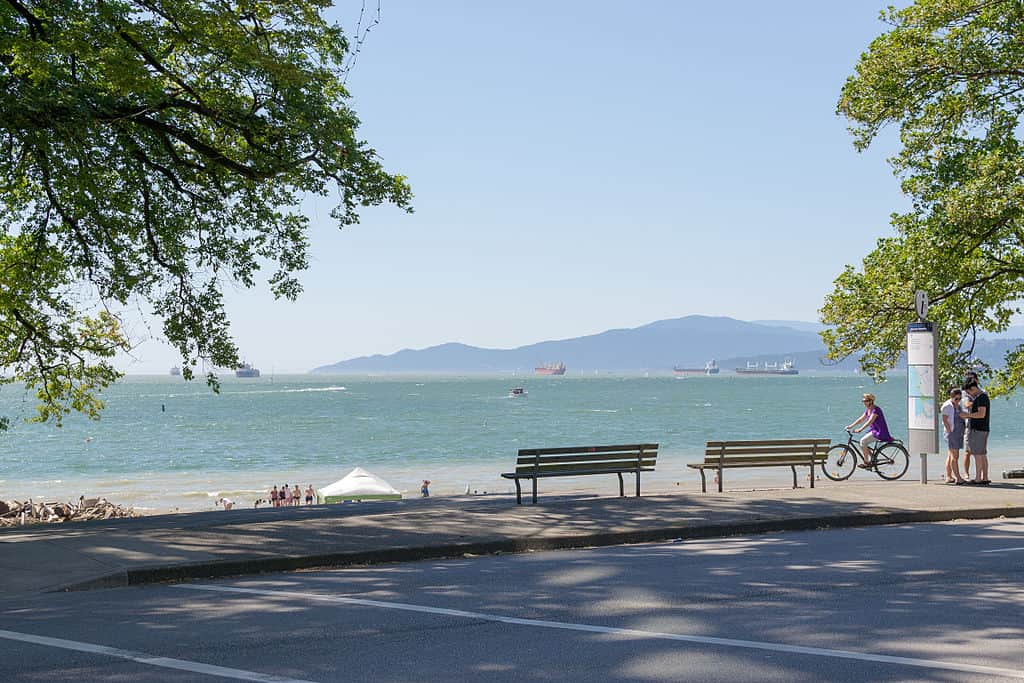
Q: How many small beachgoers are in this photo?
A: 7